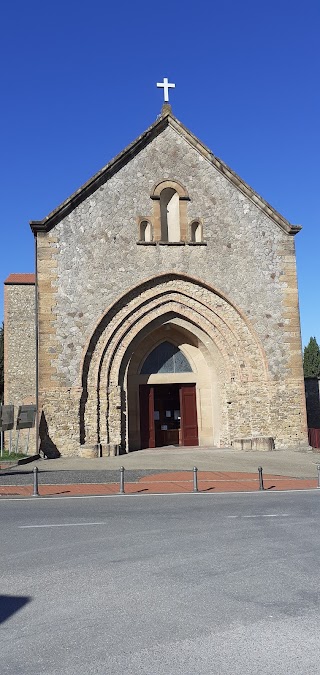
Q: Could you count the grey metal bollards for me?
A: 5